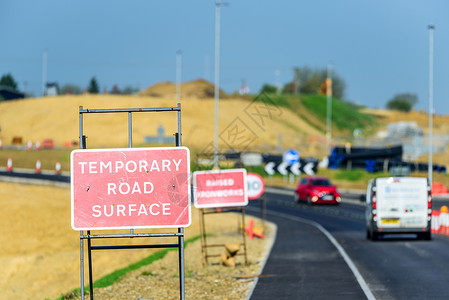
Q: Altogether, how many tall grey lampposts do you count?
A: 5